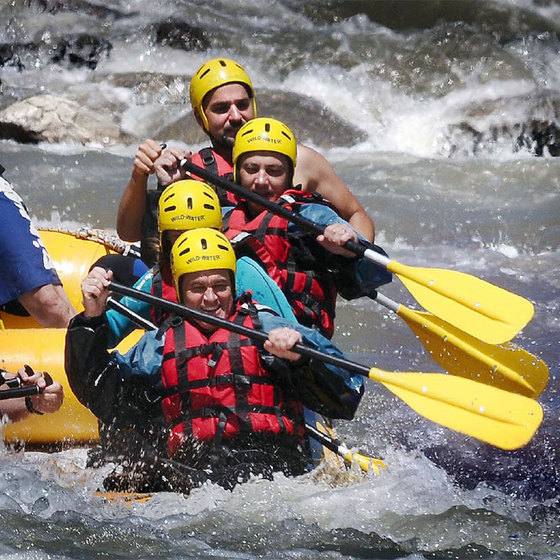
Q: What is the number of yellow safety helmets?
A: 4